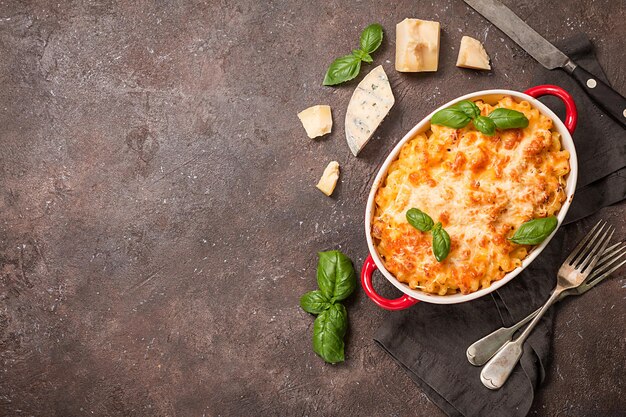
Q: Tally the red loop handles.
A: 2